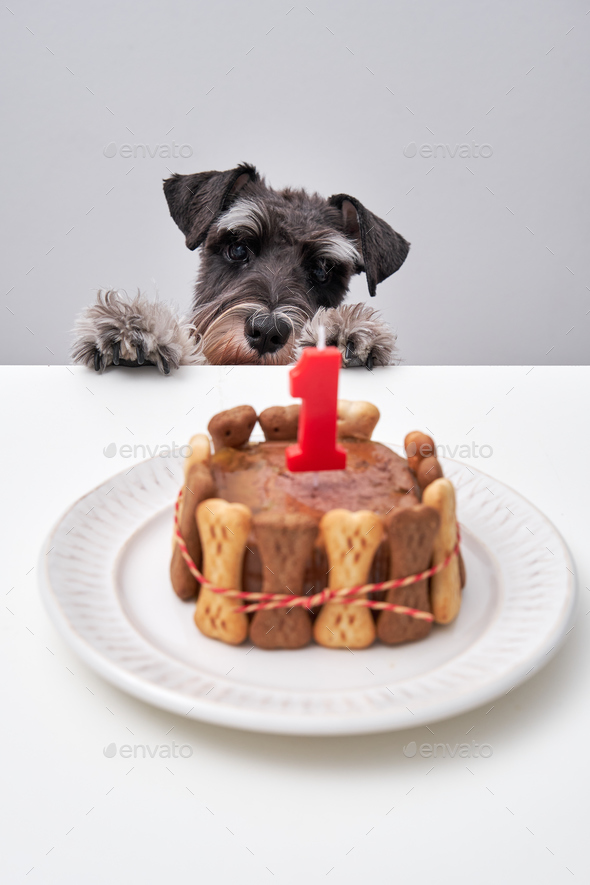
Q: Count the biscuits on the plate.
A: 12